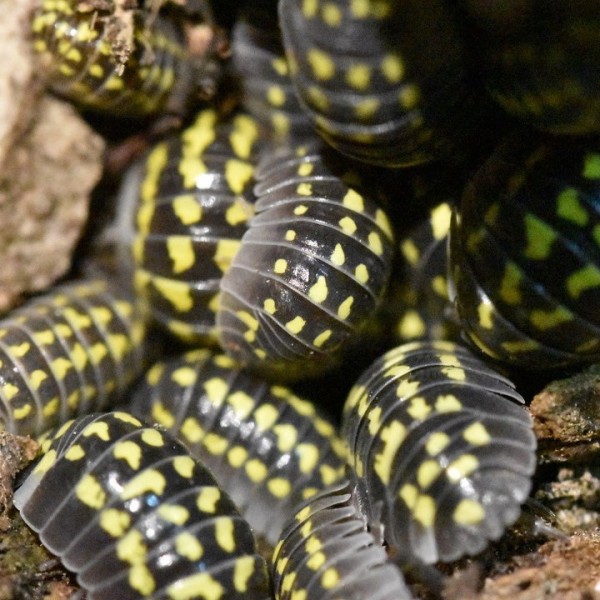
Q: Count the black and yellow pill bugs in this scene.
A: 13